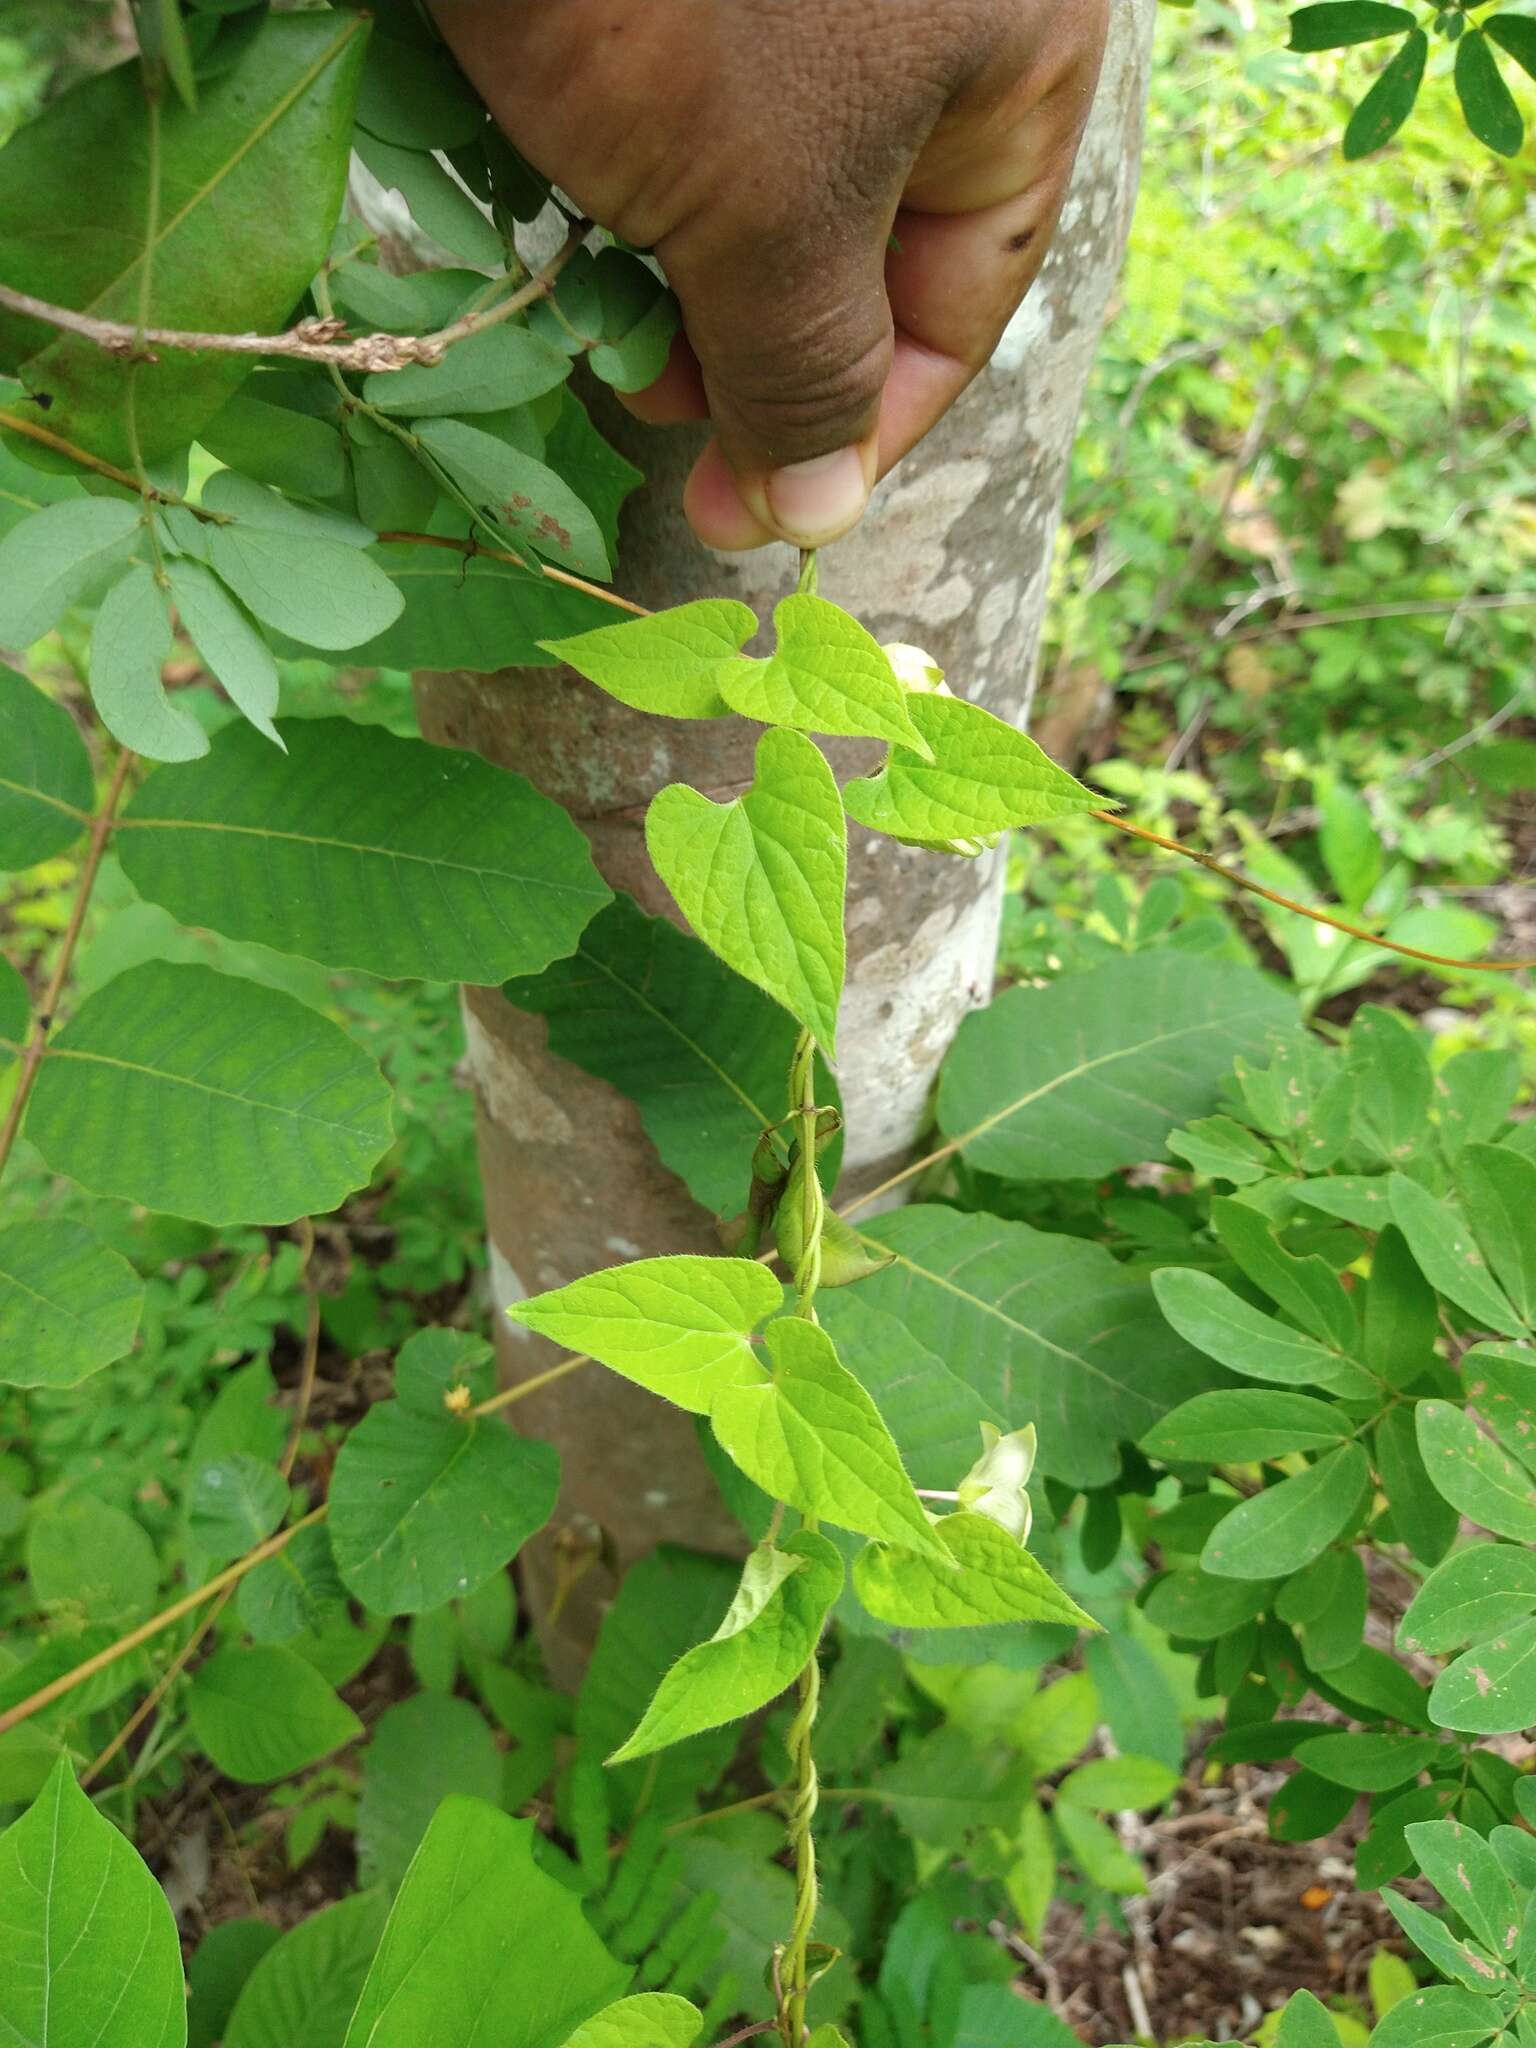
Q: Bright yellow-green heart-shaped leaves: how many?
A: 8